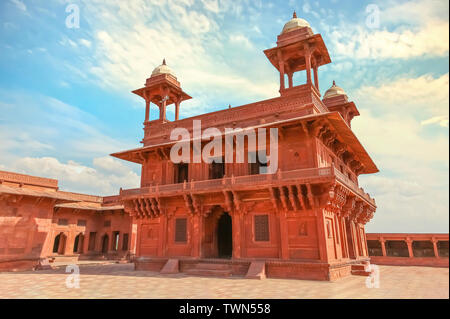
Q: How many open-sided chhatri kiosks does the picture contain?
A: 3